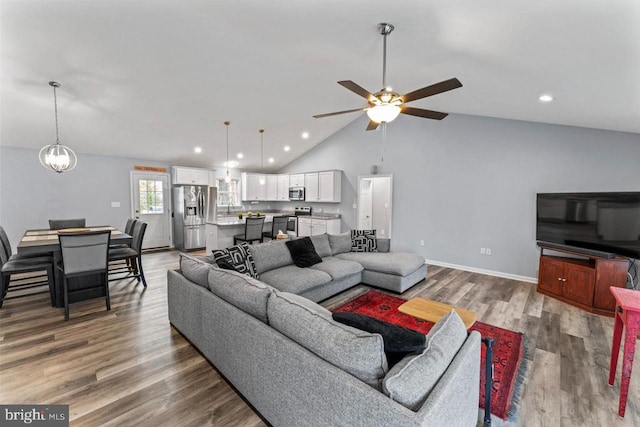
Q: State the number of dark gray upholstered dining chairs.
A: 6